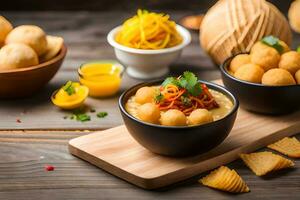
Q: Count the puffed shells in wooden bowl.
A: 4